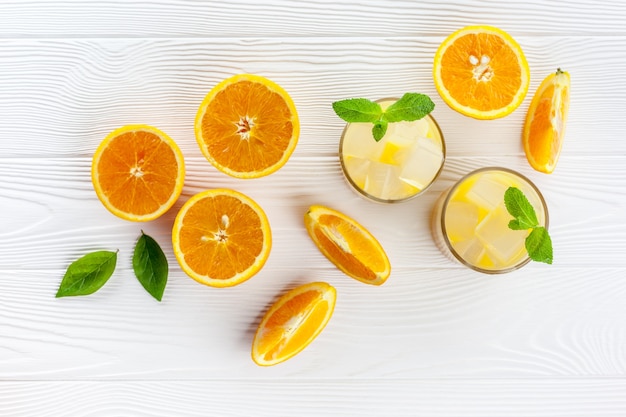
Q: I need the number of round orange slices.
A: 4